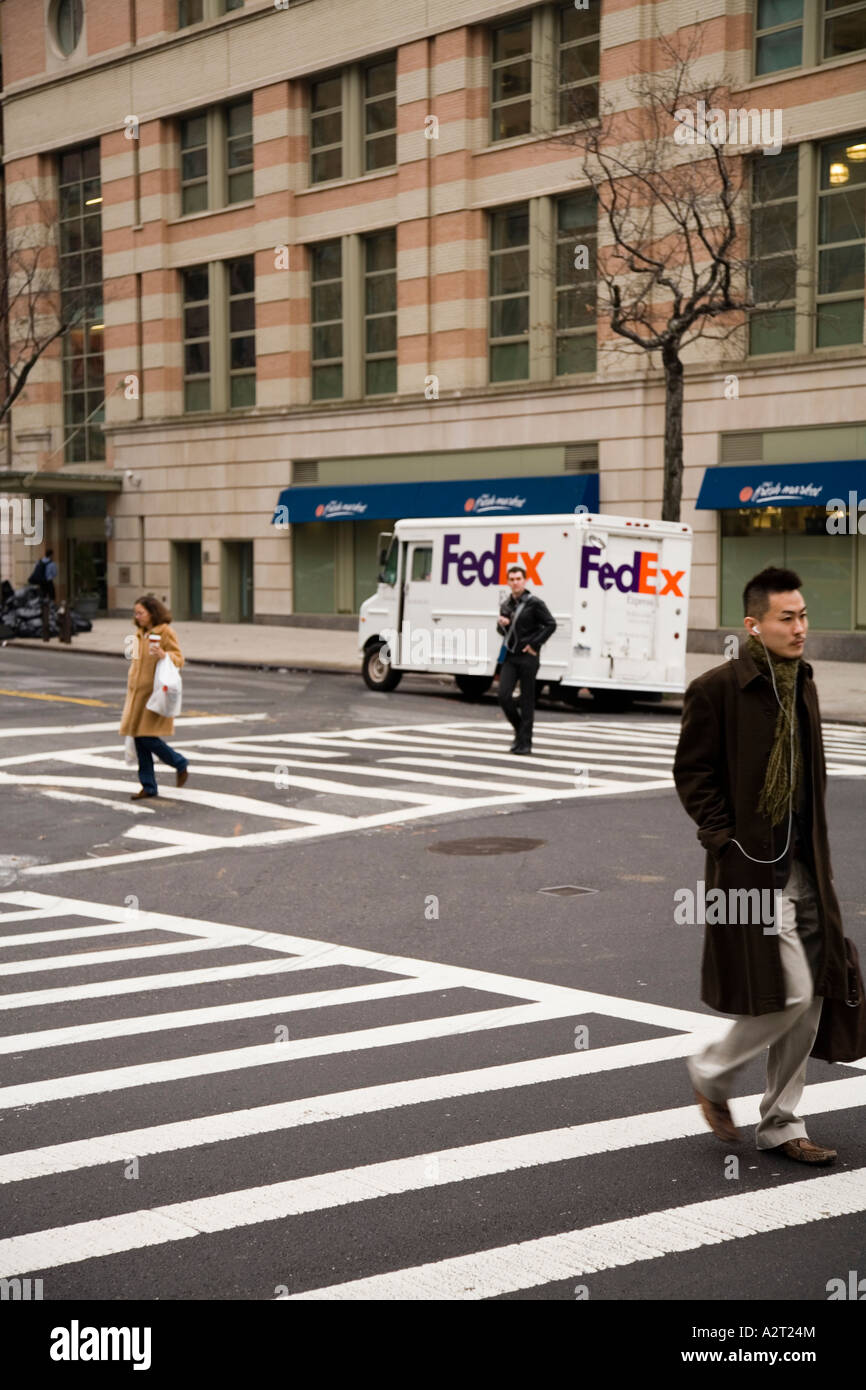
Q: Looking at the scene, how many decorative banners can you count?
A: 2